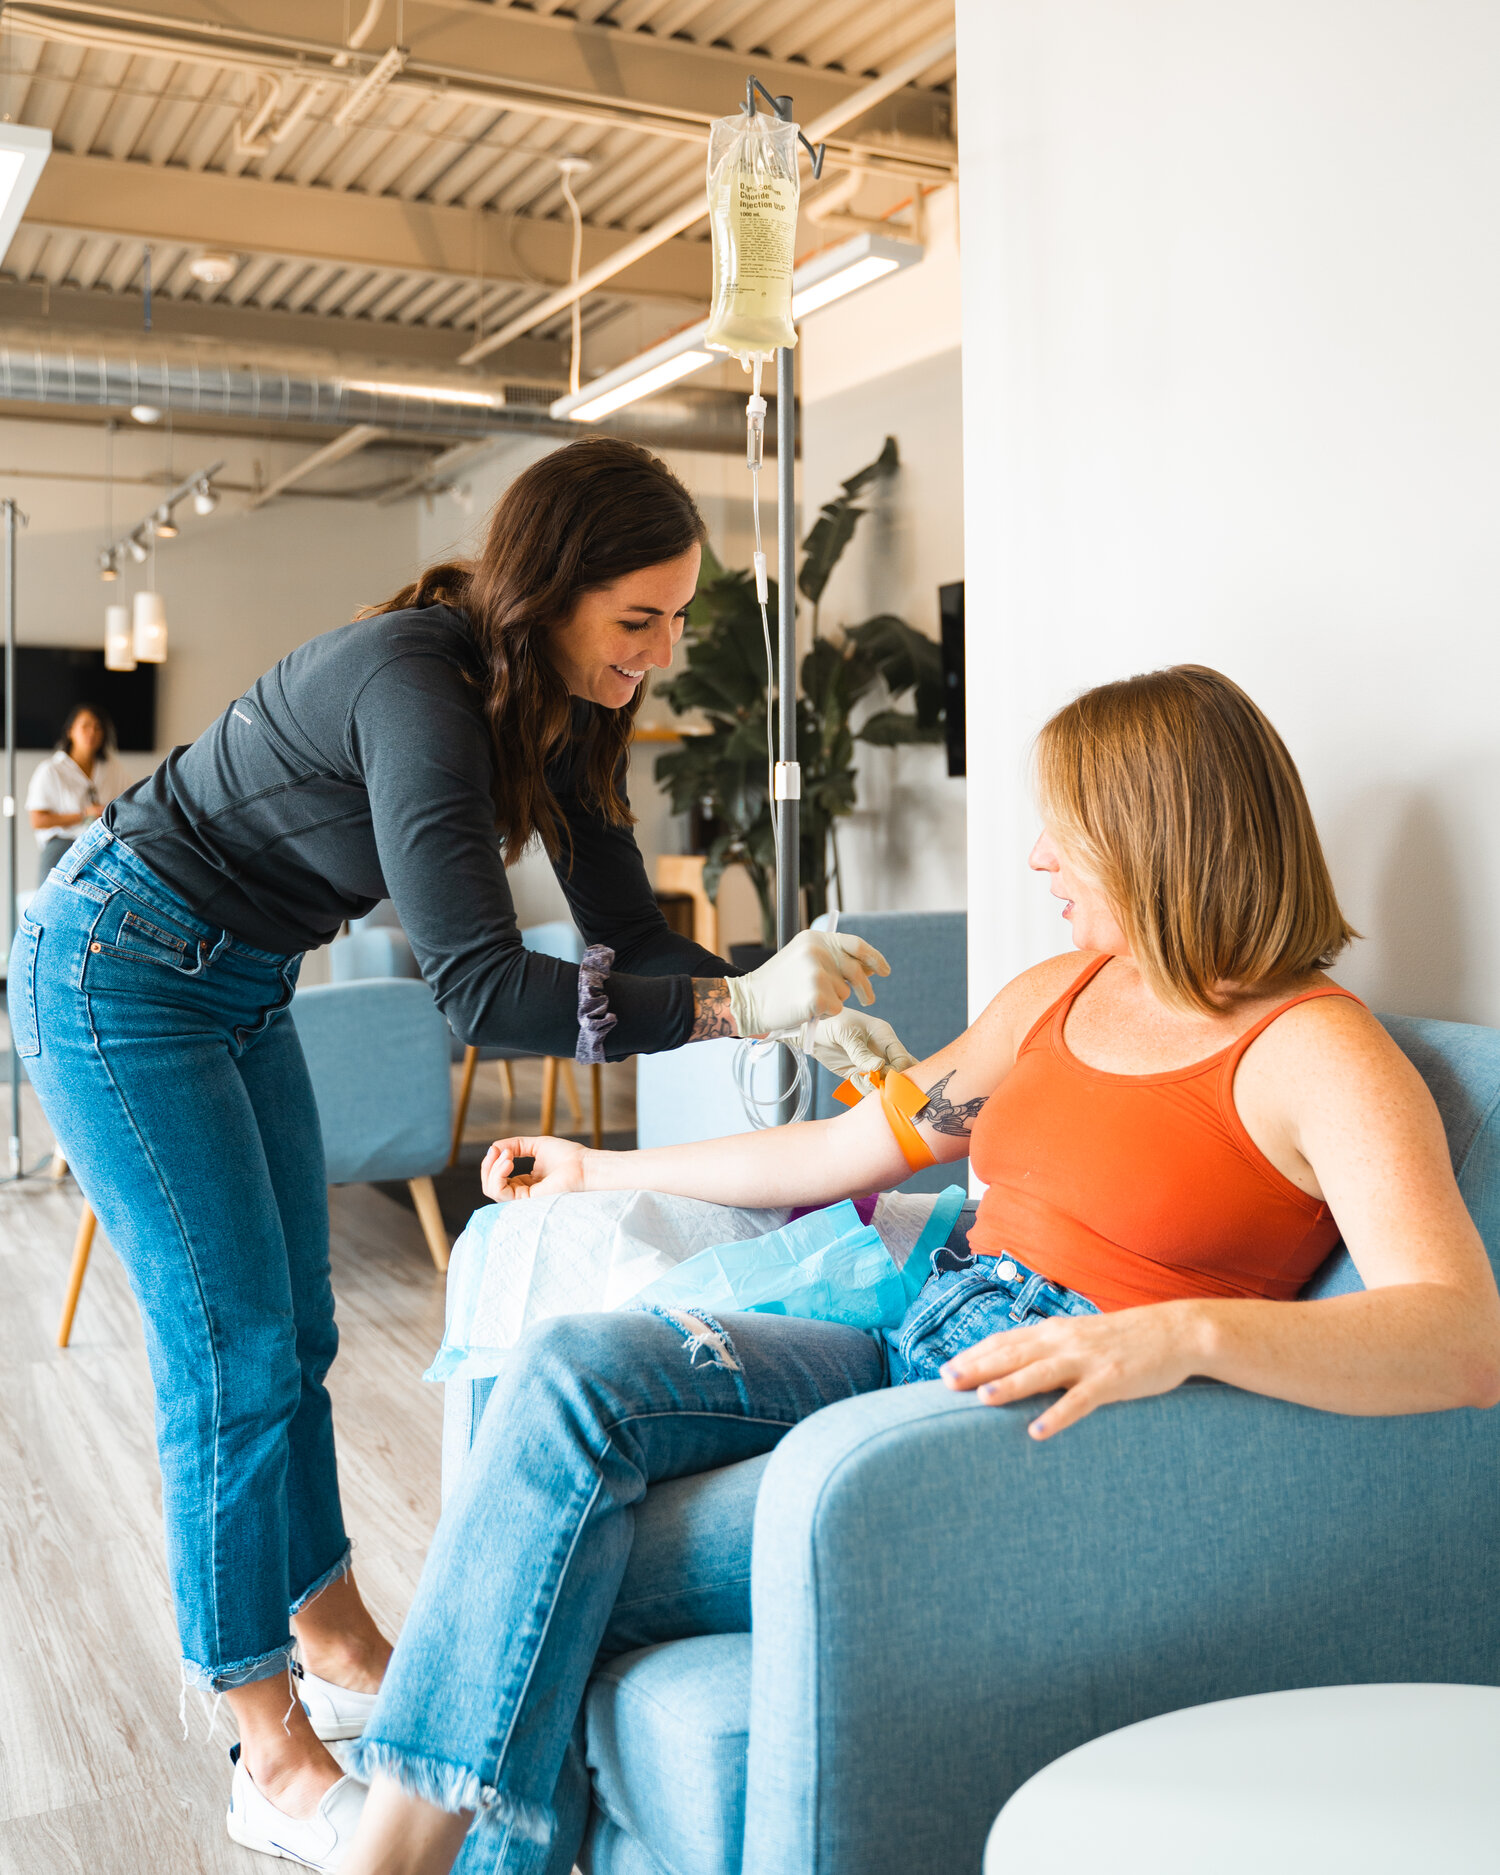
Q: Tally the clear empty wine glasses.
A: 0